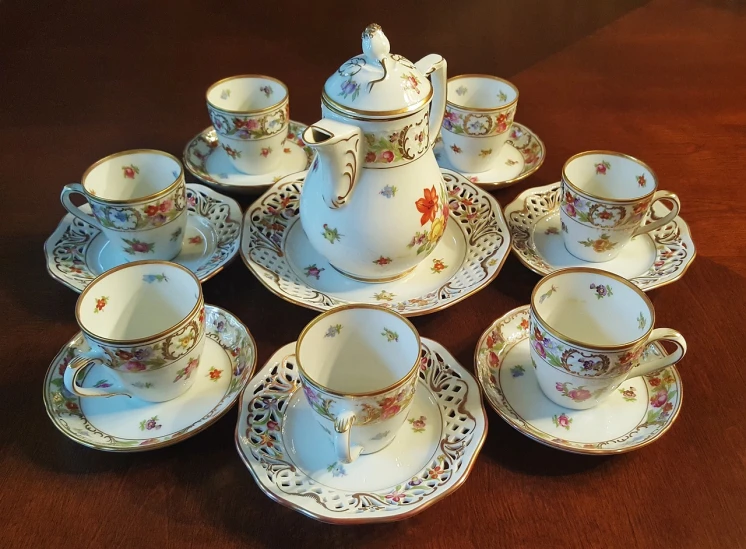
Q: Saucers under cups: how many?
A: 7